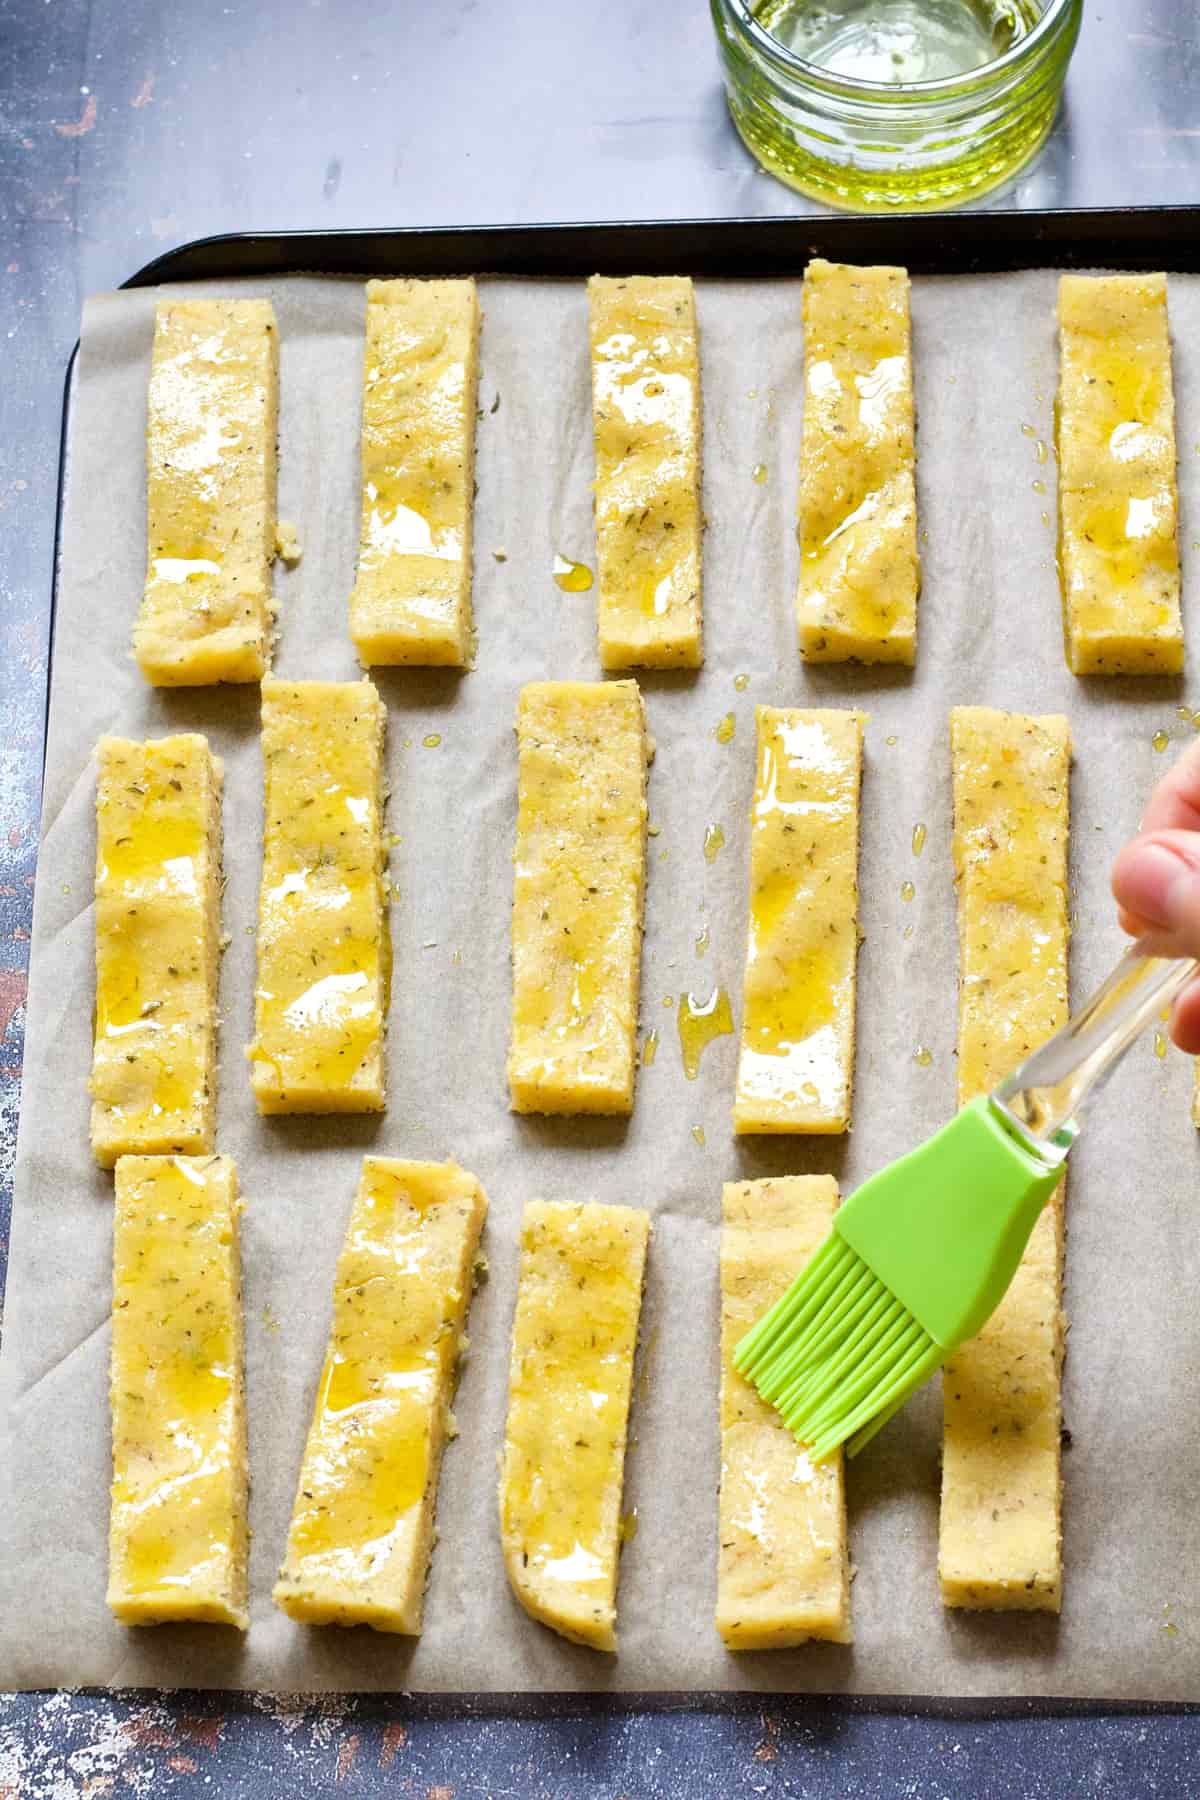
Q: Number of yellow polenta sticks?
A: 15